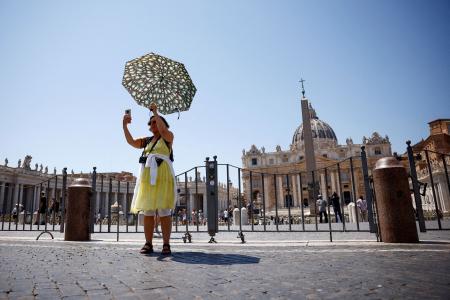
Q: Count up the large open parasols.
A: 1